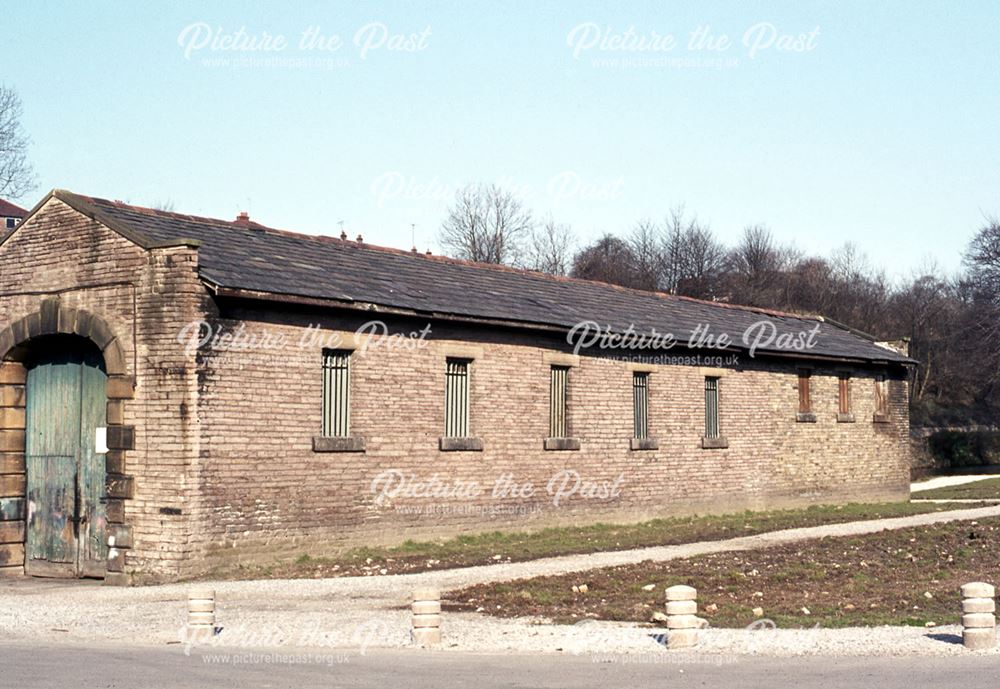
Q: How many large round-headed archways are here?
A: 1